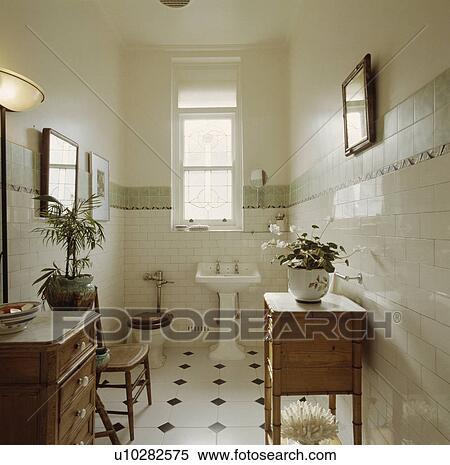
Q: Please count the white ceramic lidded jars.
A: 0